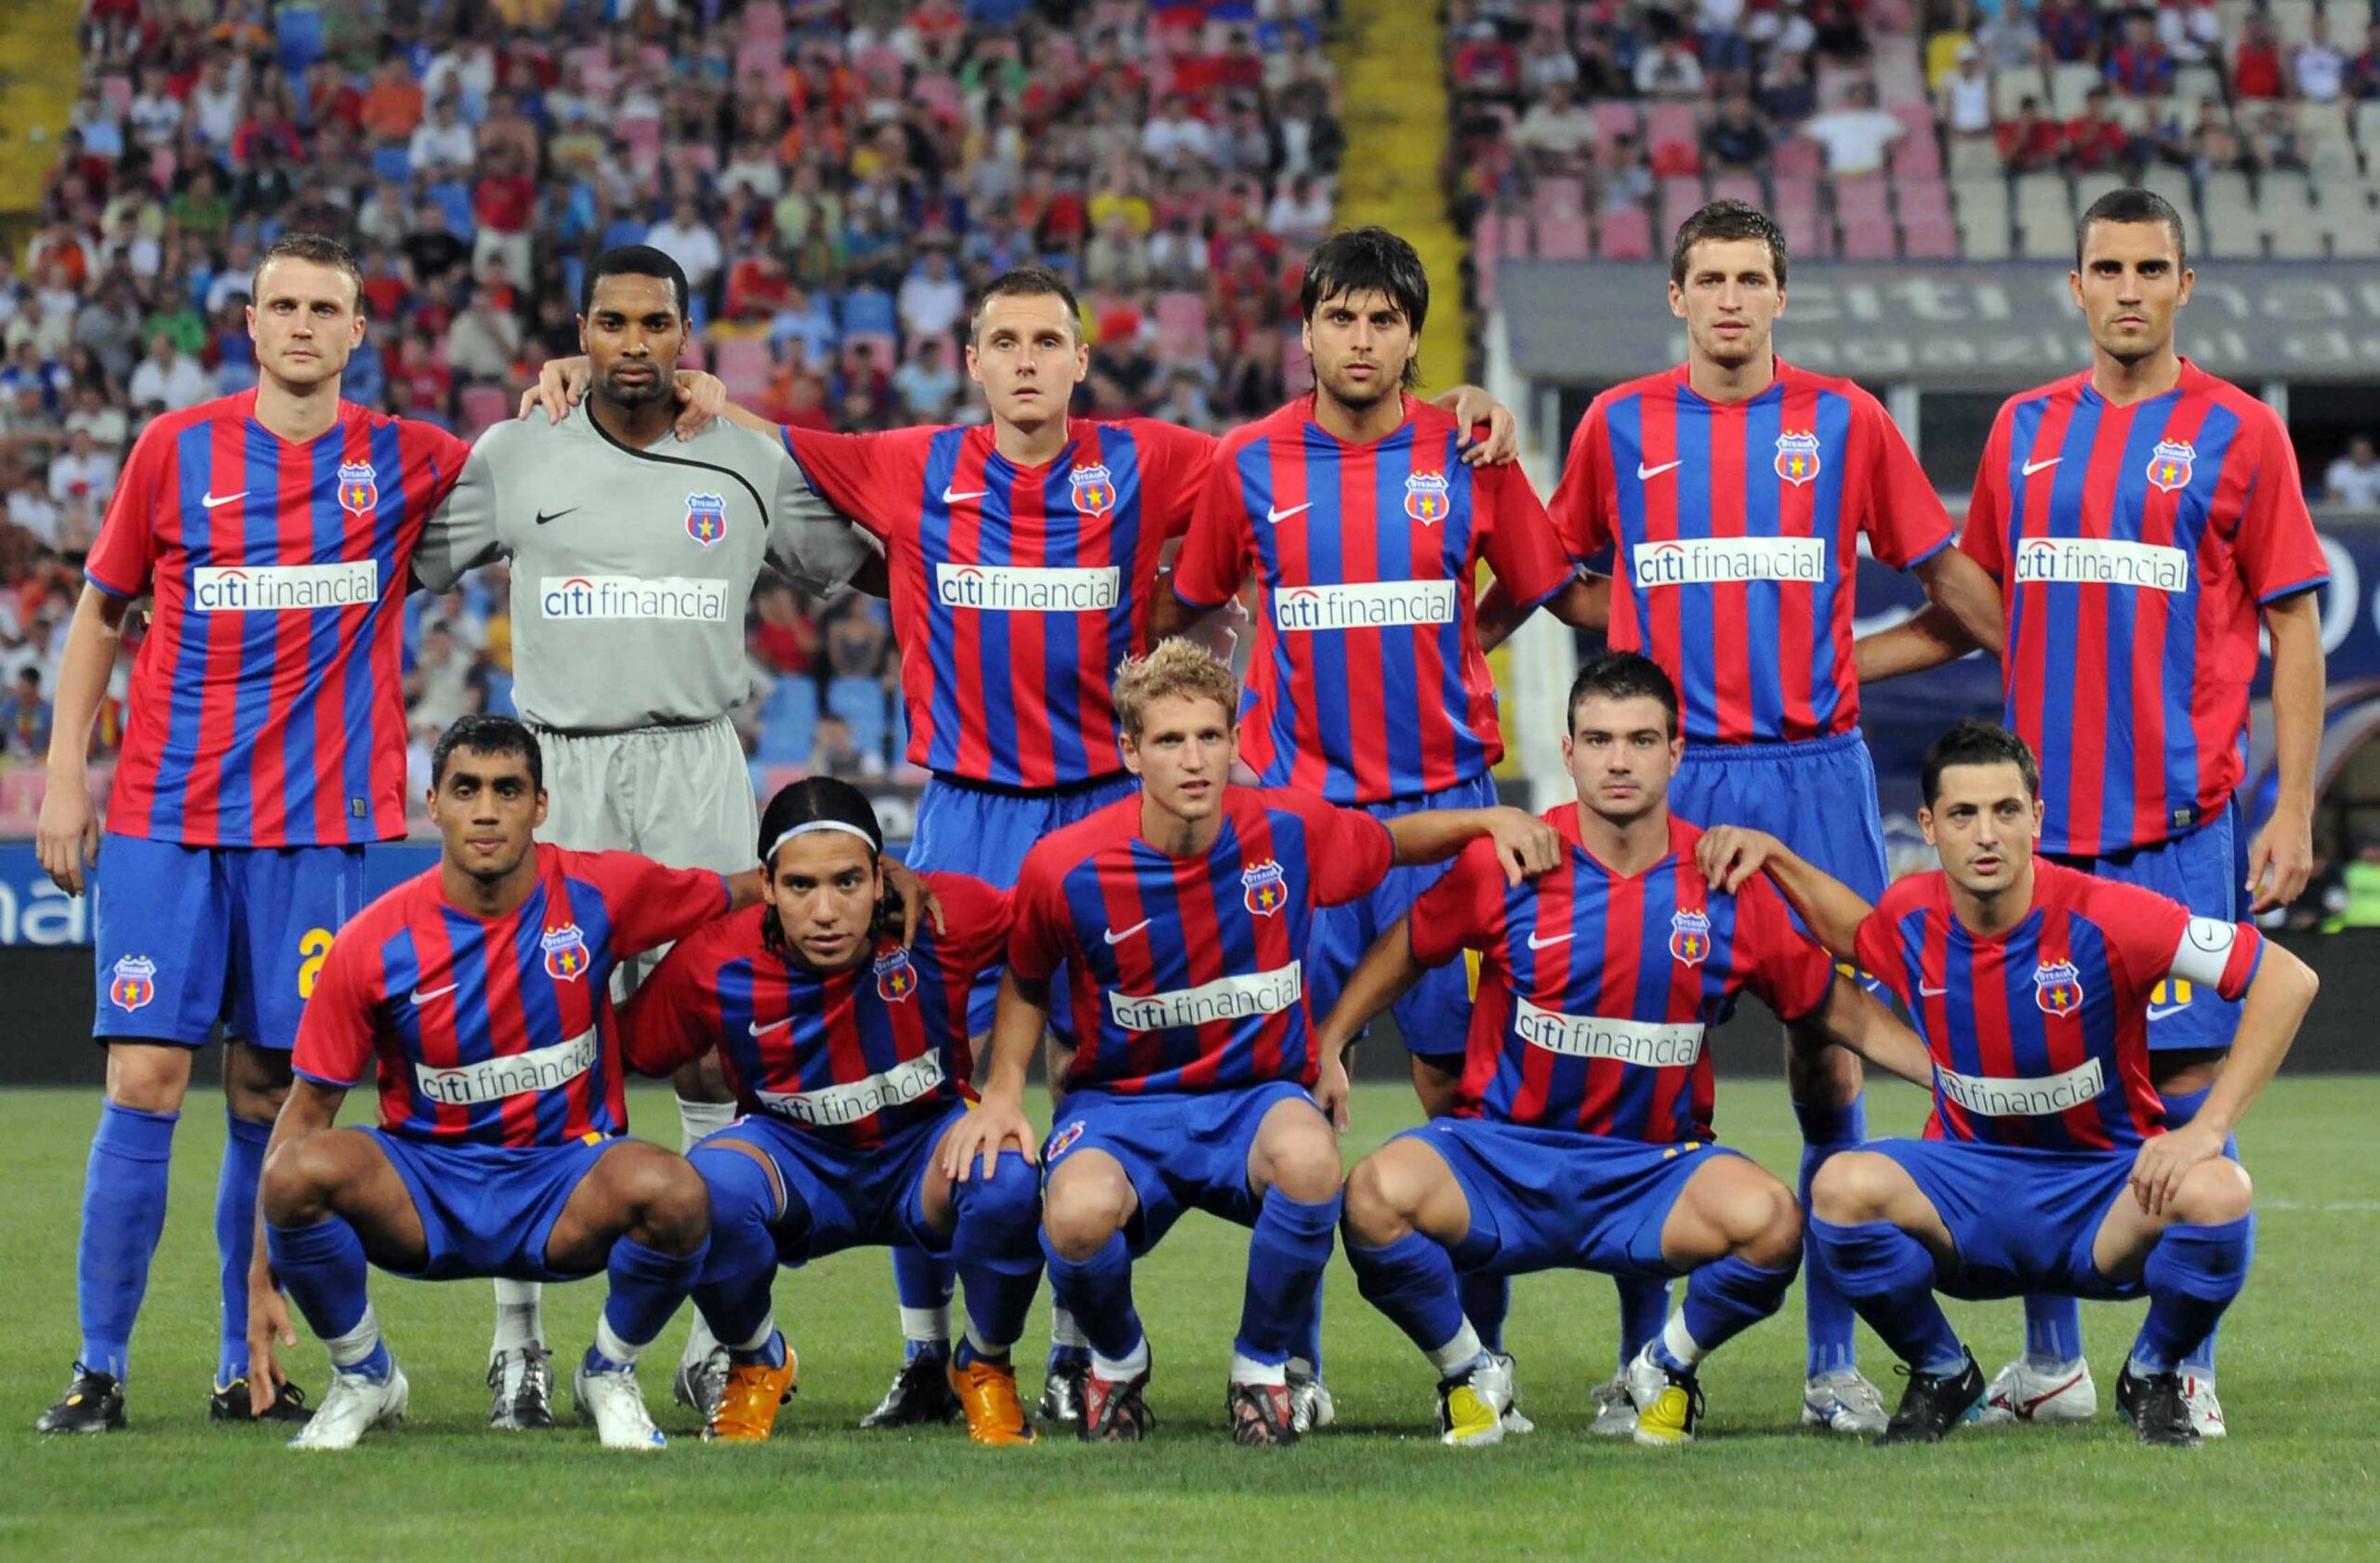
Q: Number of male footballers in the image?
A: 11